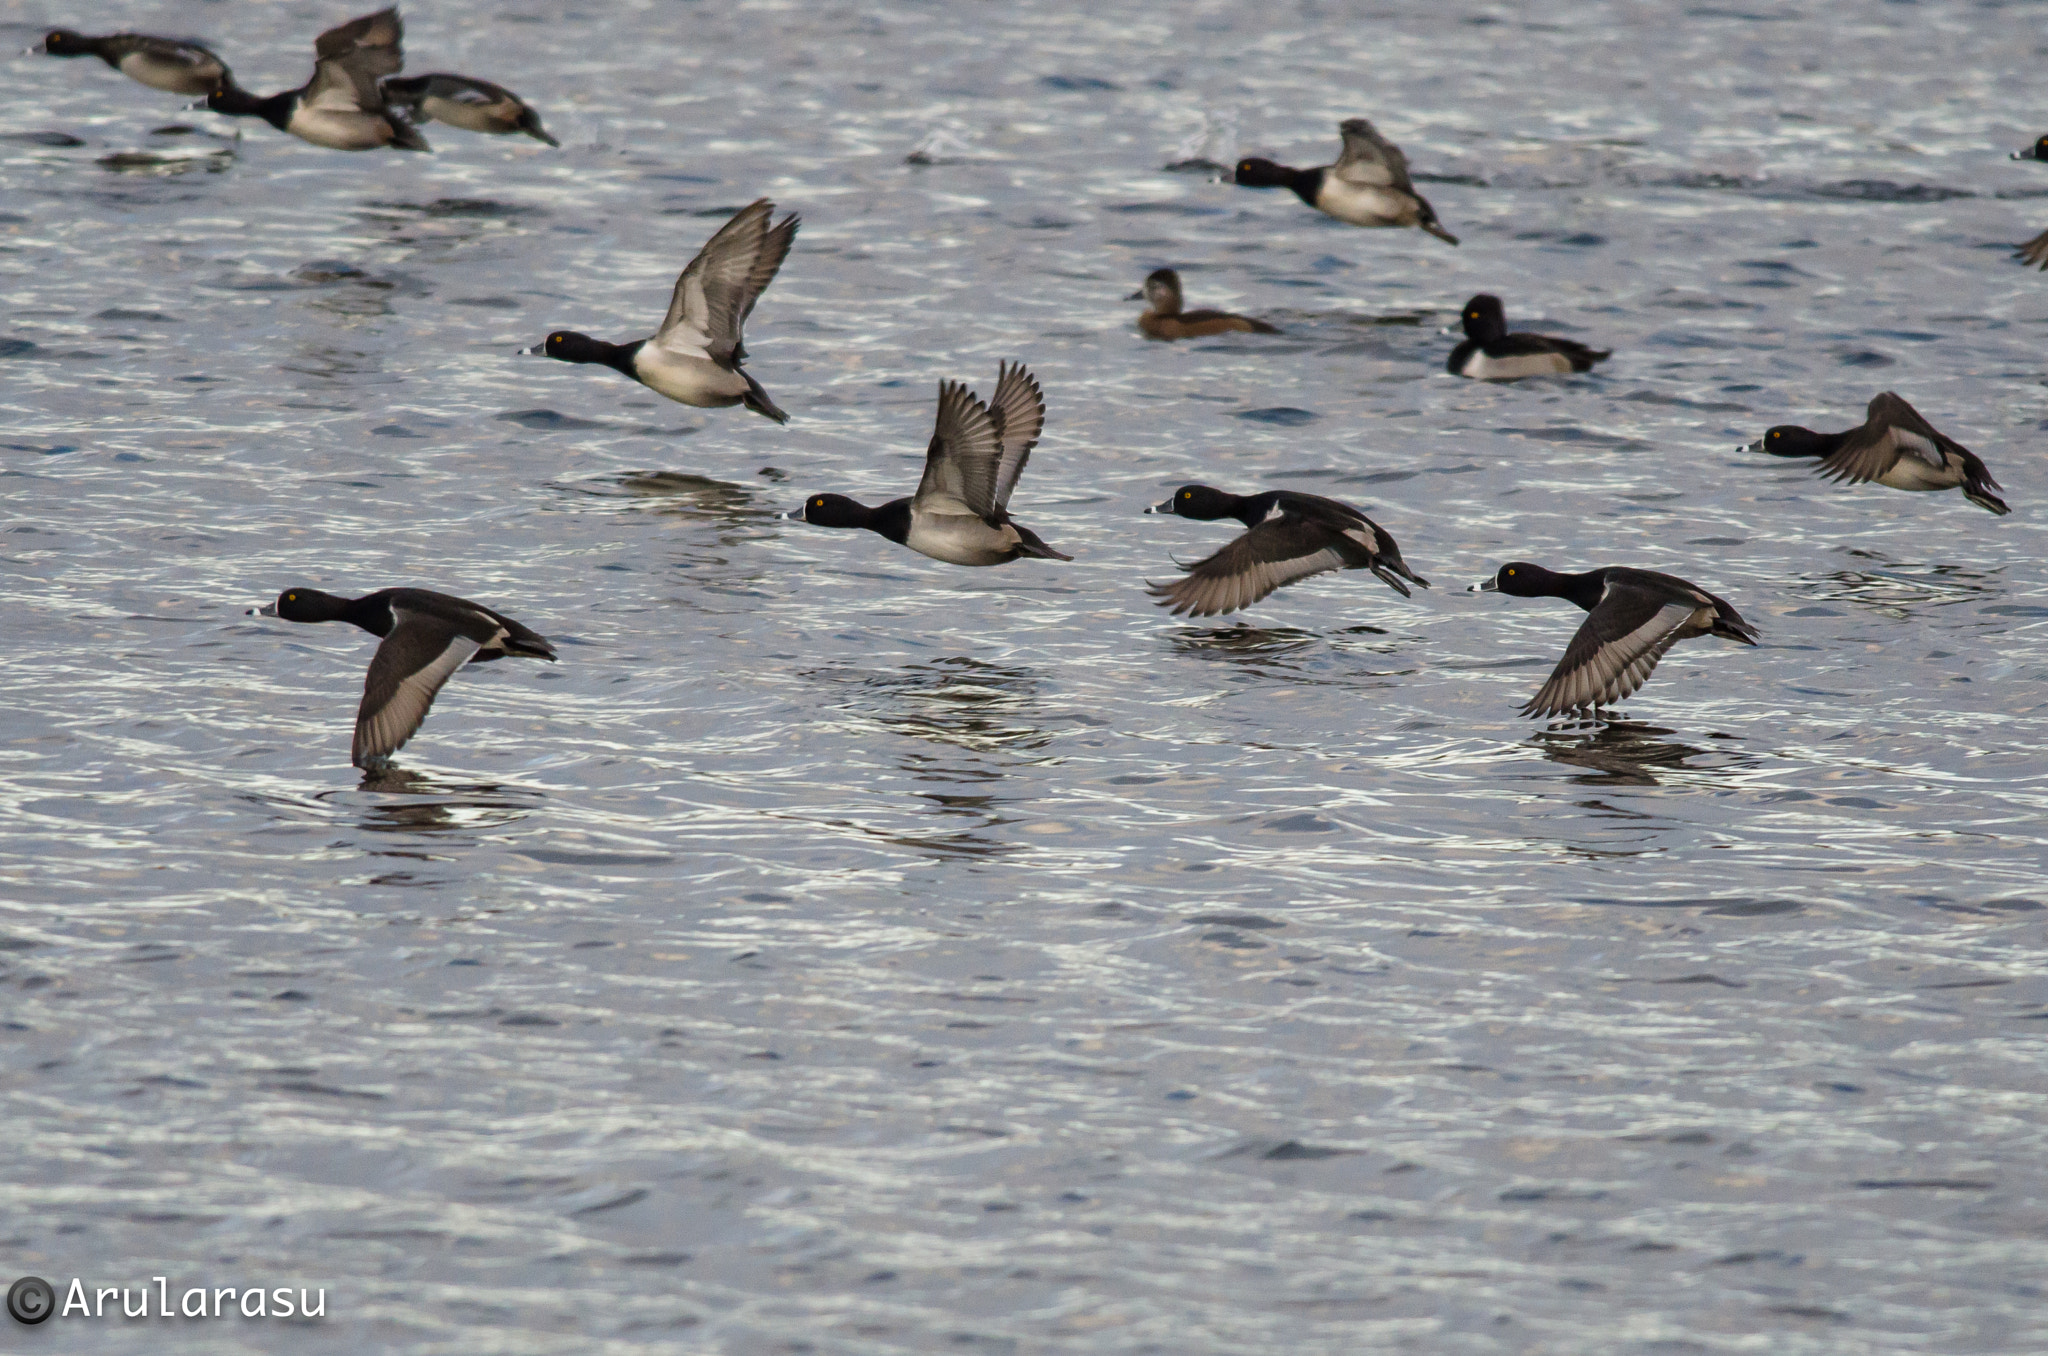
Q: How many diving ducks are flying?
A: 11